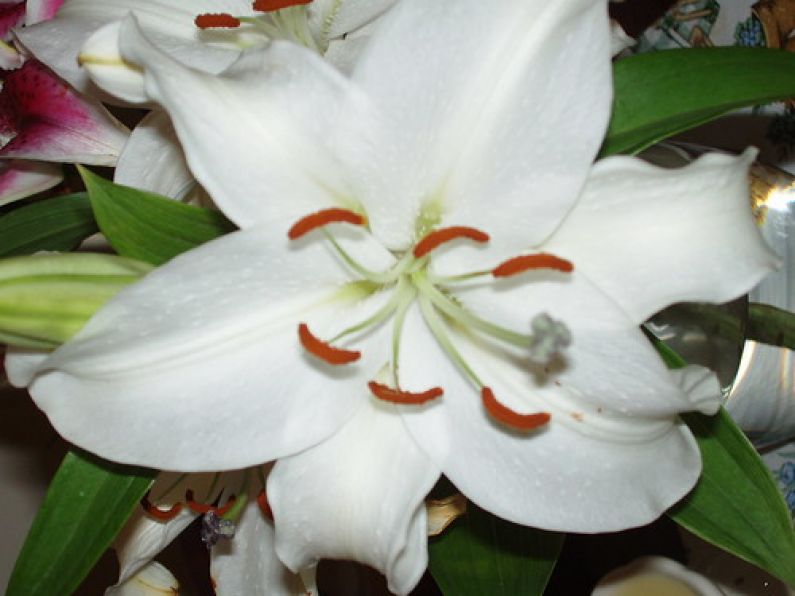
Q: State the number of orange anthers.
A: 11